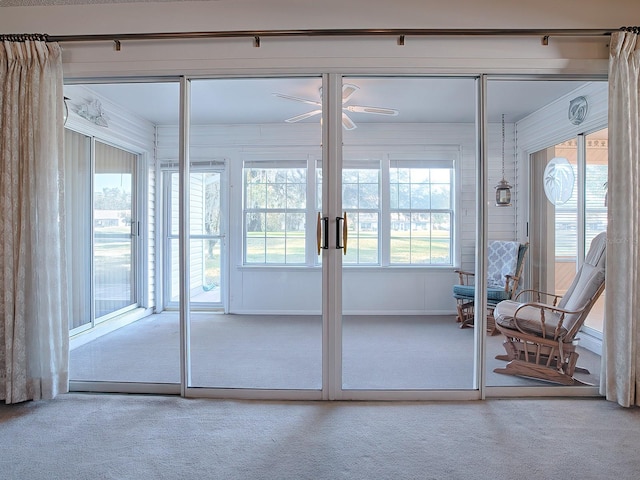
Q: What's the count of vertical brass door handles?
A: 2